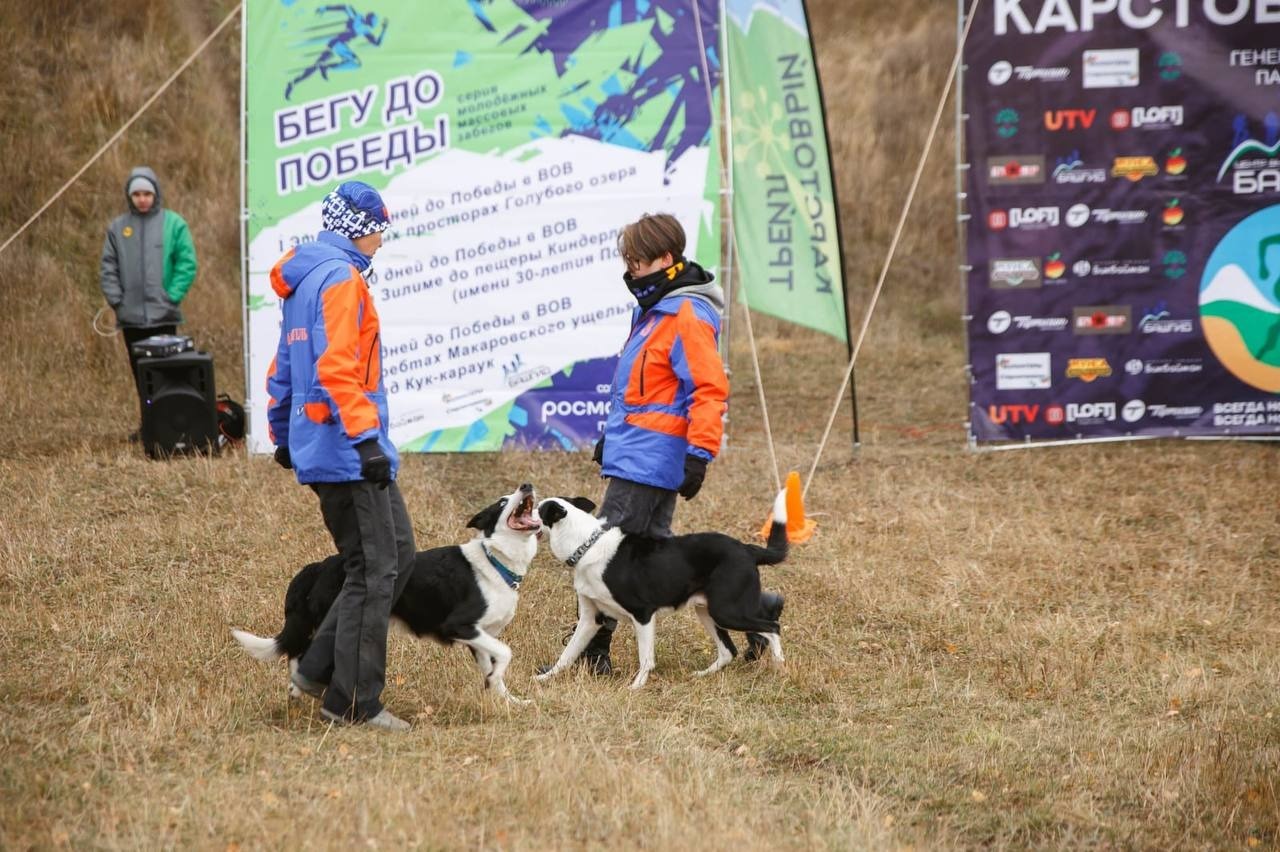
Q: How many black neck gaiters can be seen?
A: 1